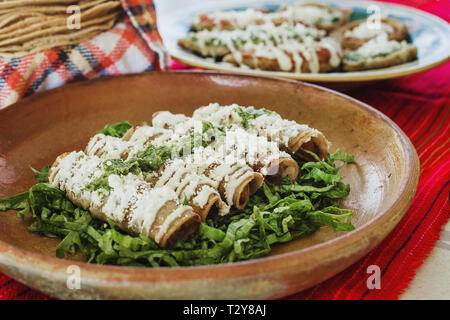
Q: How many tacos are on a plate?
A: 5